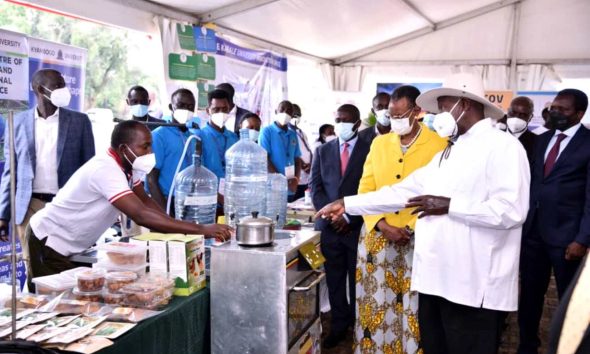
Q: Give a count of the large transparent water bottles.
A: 3